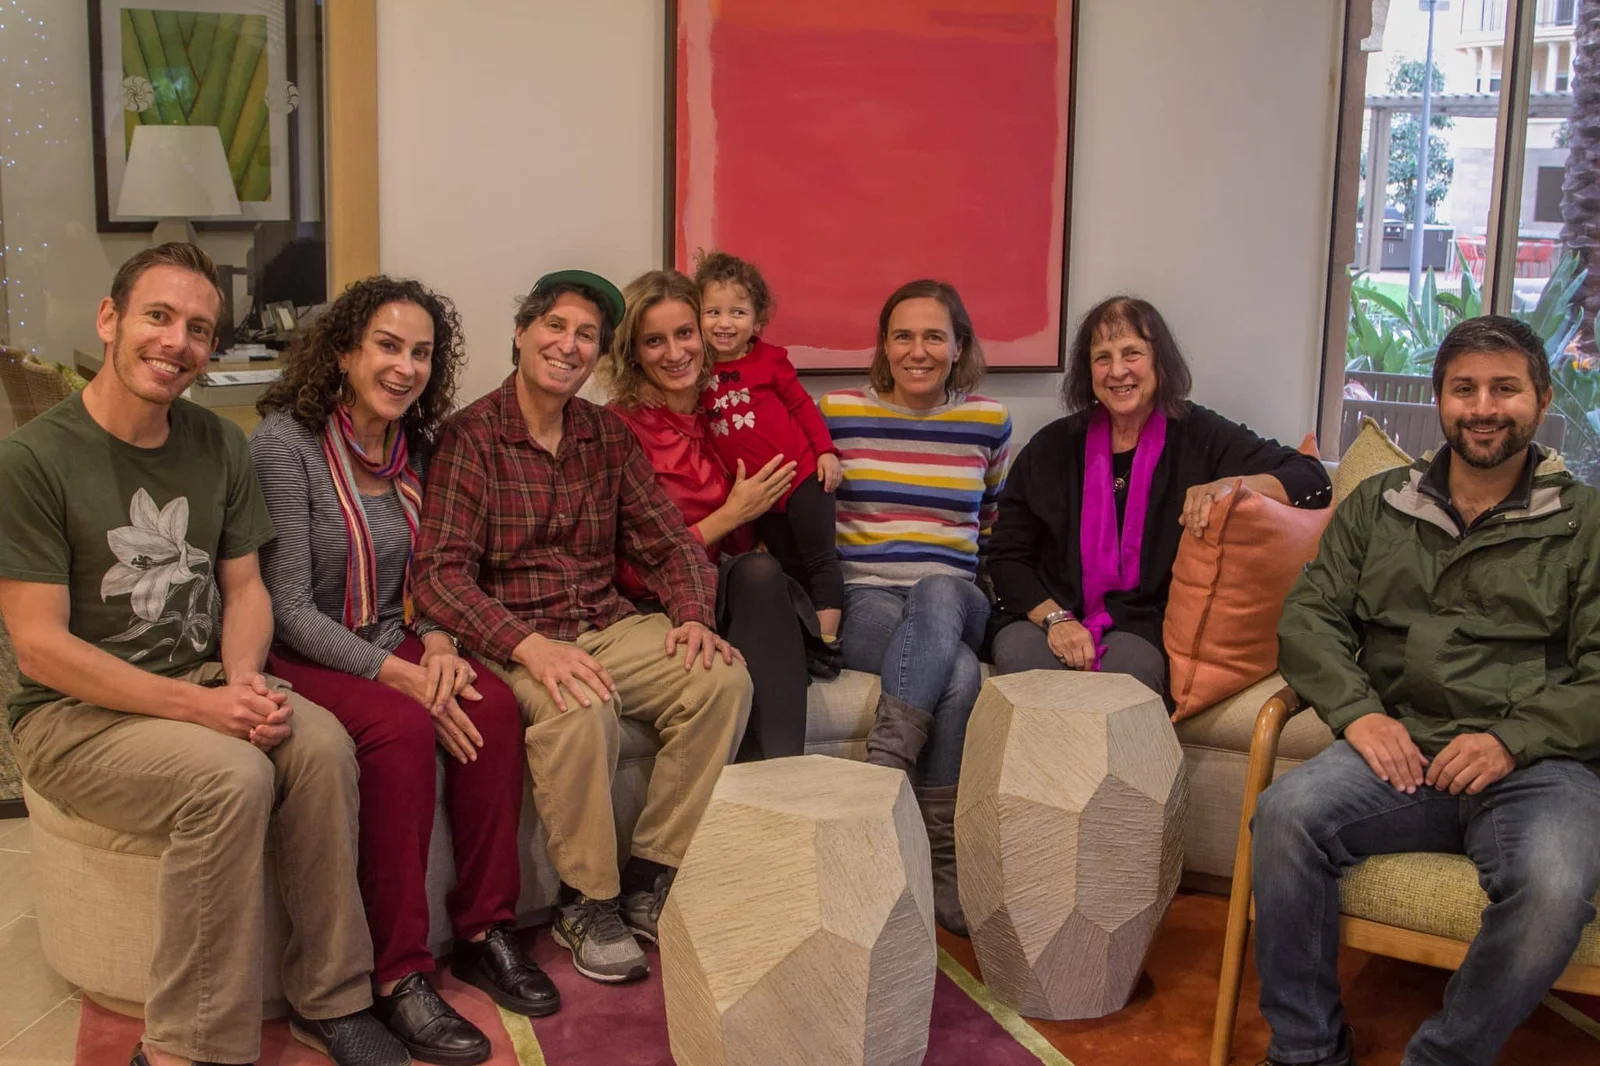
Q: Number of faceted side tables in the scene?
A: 2